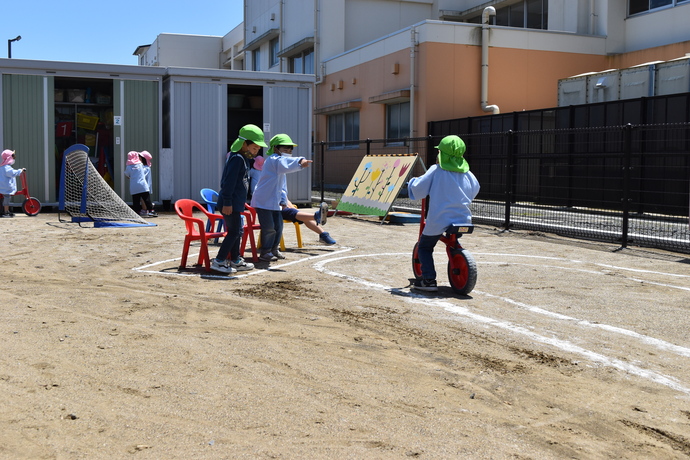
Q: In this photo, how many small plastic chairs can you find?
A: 4